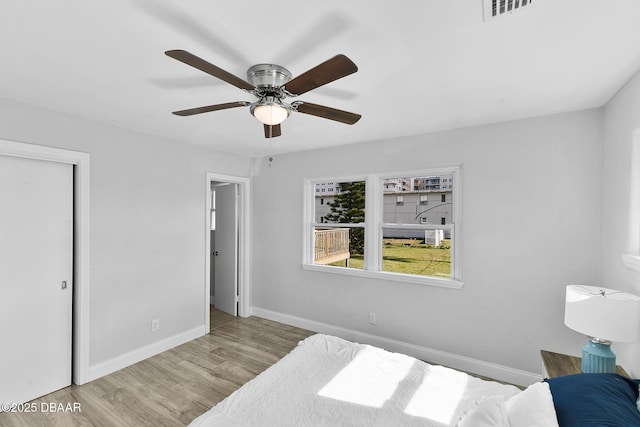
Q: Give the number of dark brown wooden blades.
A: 5